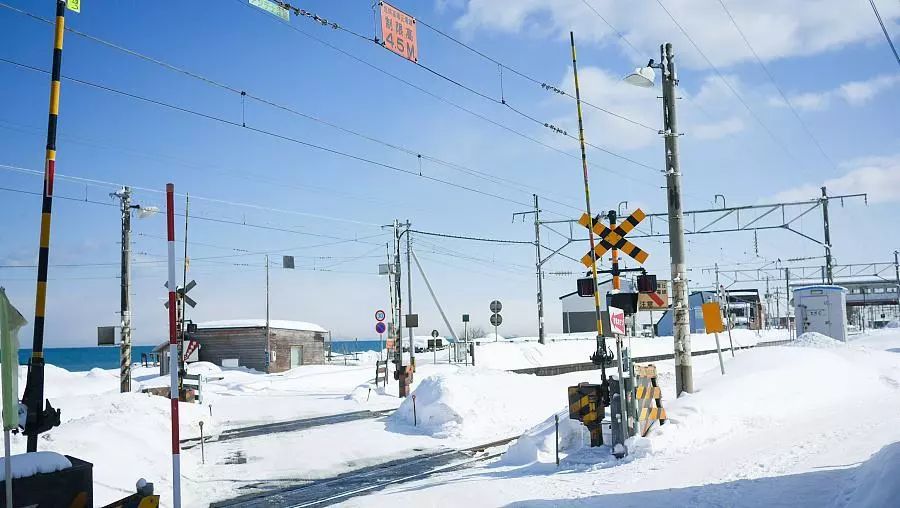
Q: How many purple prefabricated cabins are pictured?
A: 1